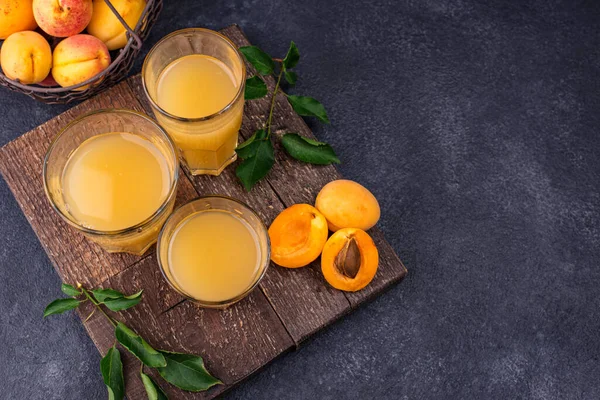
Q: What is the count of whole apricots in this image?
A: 6